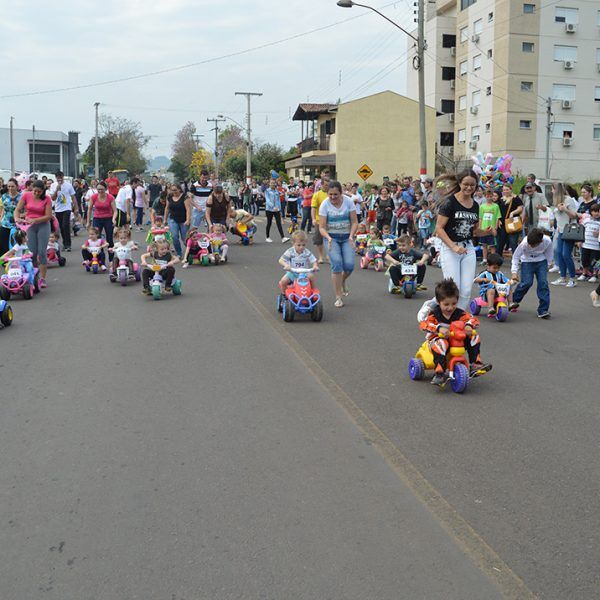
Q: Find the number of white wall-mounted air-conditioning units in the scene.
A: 11